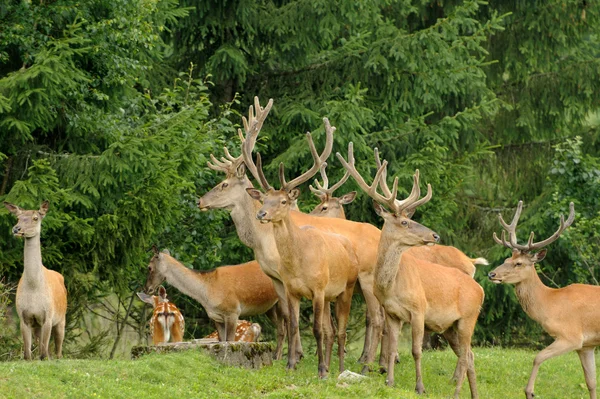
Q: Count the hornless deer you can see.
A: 4